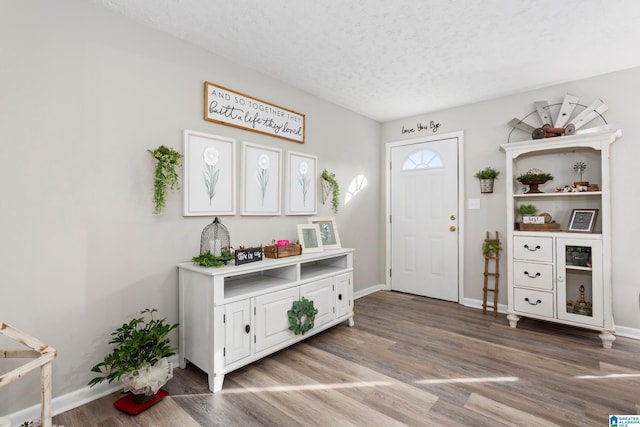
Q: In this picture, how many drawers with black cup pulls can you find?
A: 3